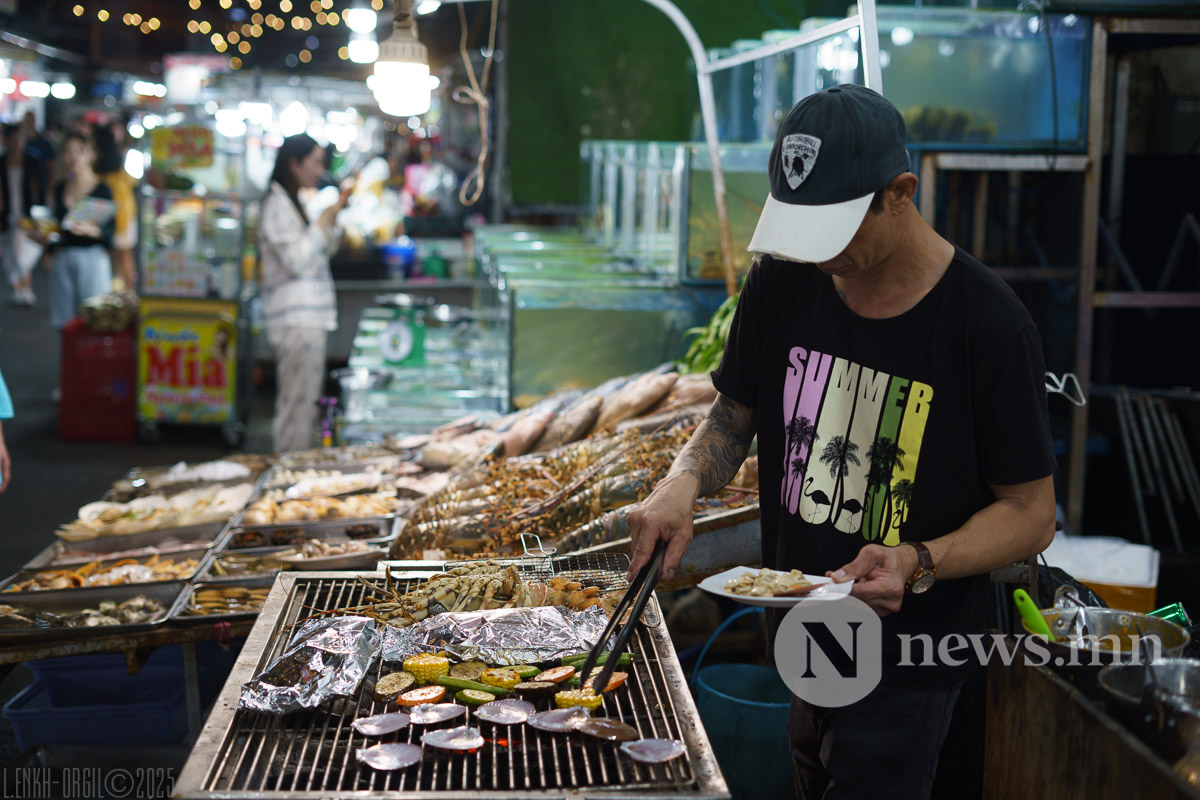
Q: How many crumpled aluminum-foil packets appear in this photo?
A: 2